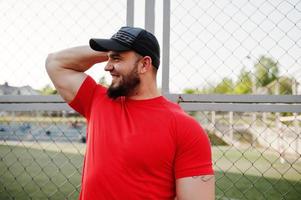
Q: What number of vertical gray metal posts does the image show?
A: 3